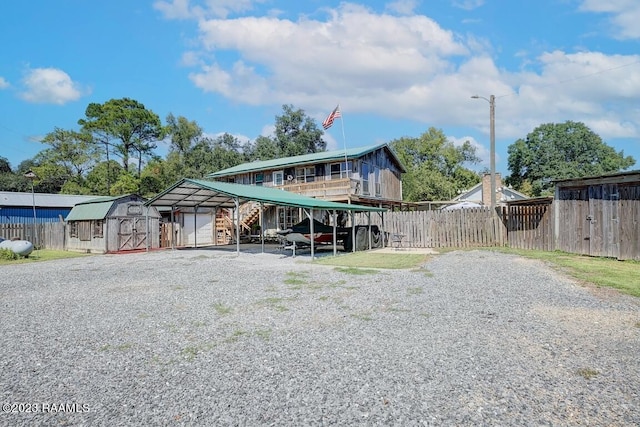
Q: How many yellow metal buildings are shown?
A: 0